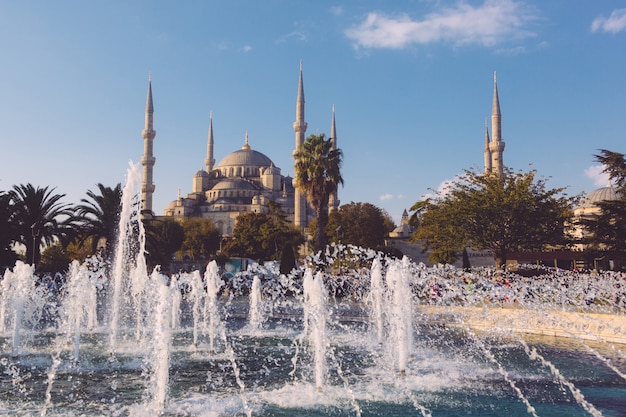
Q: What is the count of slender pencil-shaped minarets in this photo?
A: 6